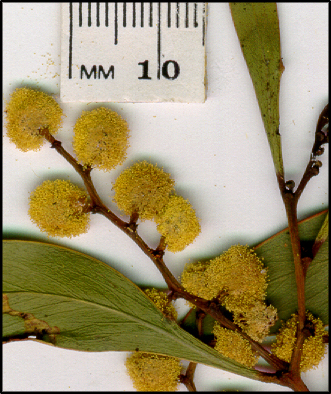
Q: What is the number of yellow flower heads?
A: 12